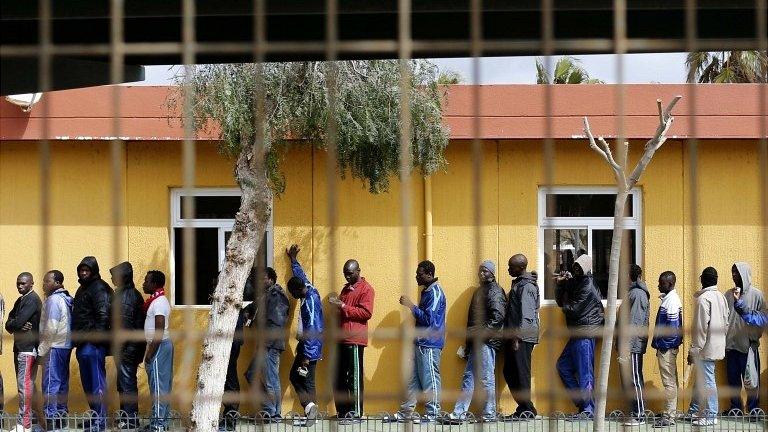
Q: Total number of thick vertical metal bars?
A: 11